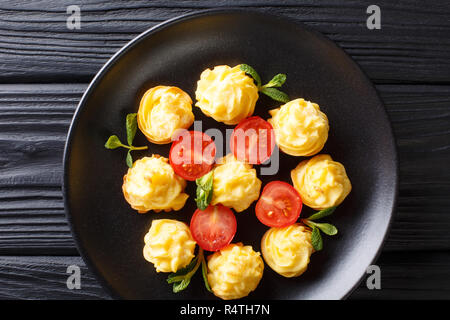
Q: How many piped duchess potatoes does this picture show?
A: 9